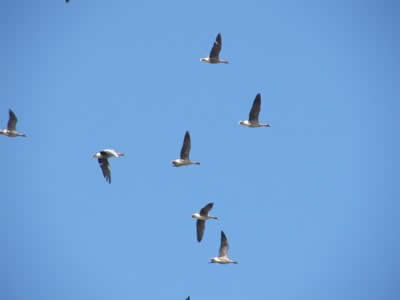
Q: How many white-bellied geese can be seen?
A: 7